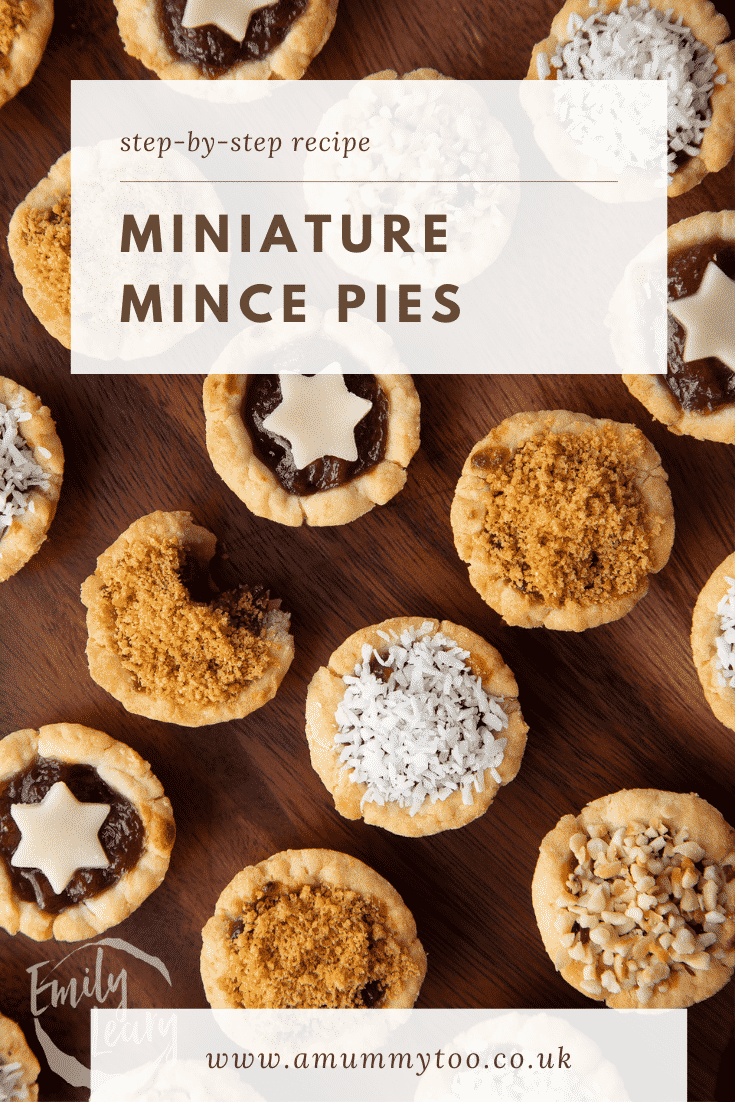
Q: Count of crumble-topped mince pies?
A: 5